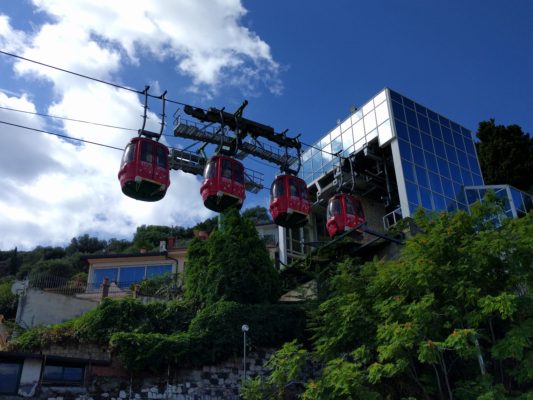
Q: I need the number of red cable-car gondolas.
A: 4